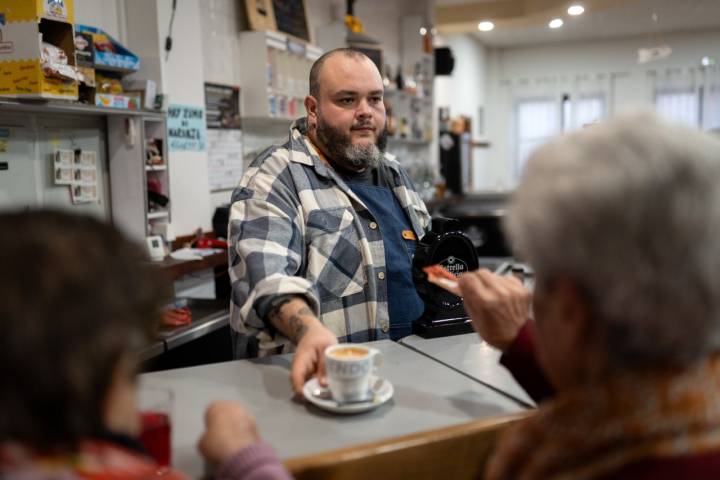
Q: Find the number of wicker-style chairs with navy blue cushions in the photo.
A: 0